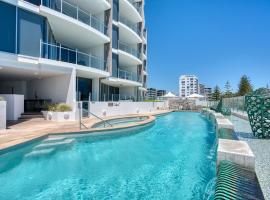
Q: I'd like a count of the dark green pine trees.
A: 3